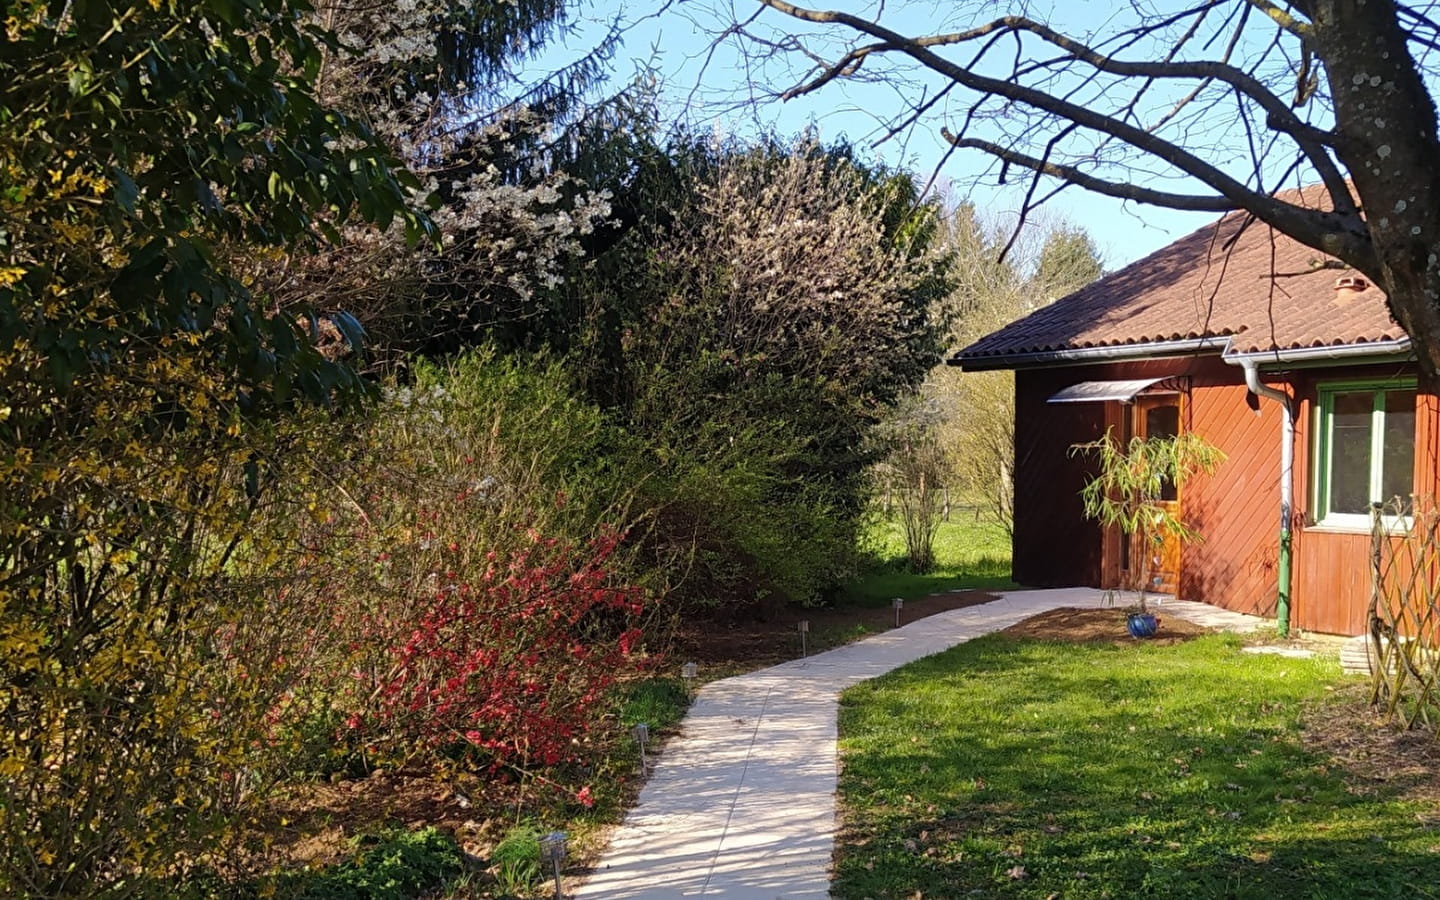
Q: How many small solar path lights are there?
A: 5